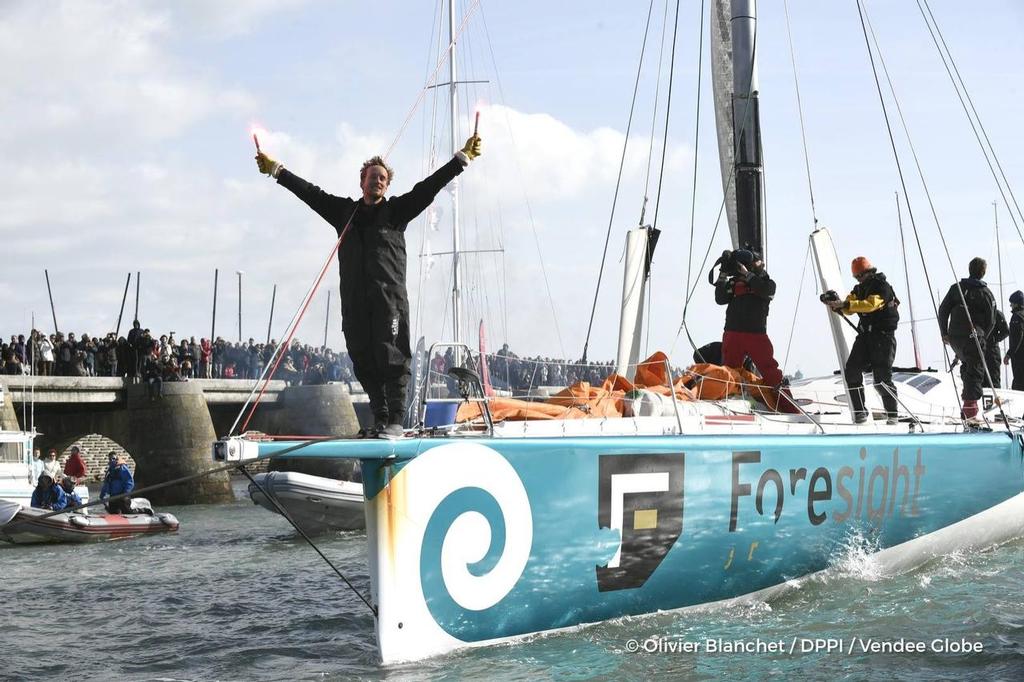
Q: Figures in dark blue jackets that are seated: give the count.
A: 2